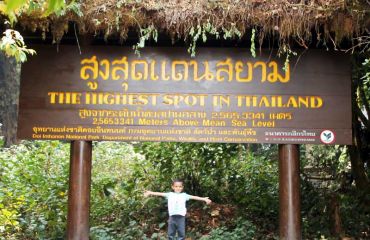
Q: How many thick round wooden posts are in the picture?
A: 2